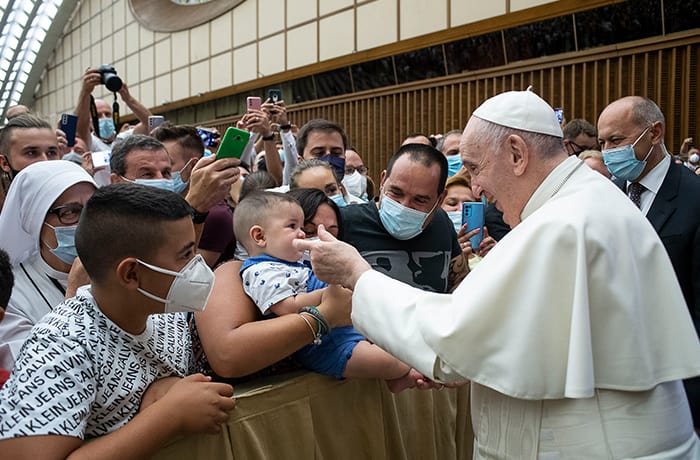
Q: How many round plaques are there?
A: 1